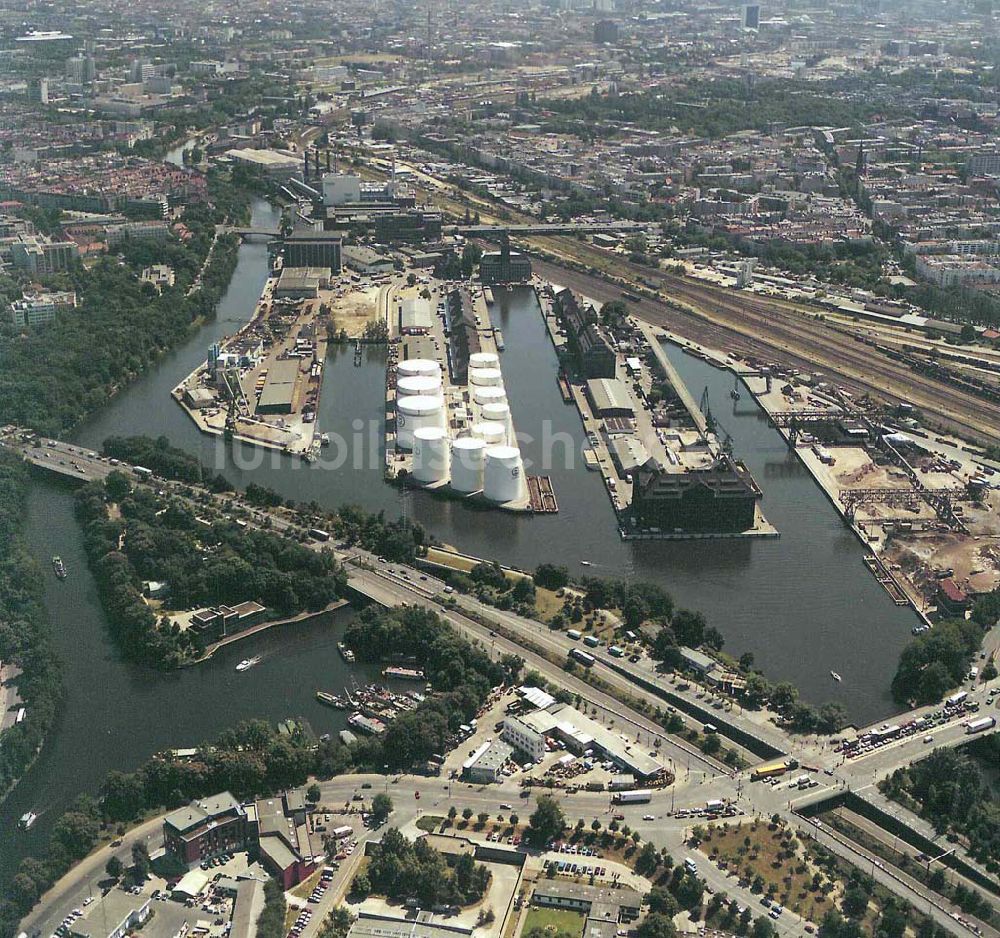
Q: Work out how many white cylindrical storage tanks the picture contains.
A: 11